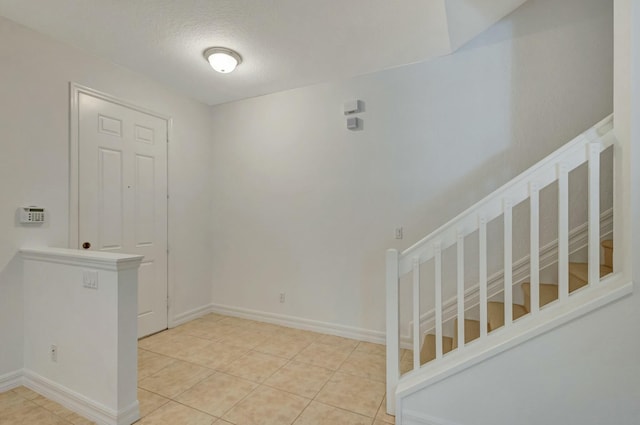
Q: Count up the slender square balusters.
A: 8